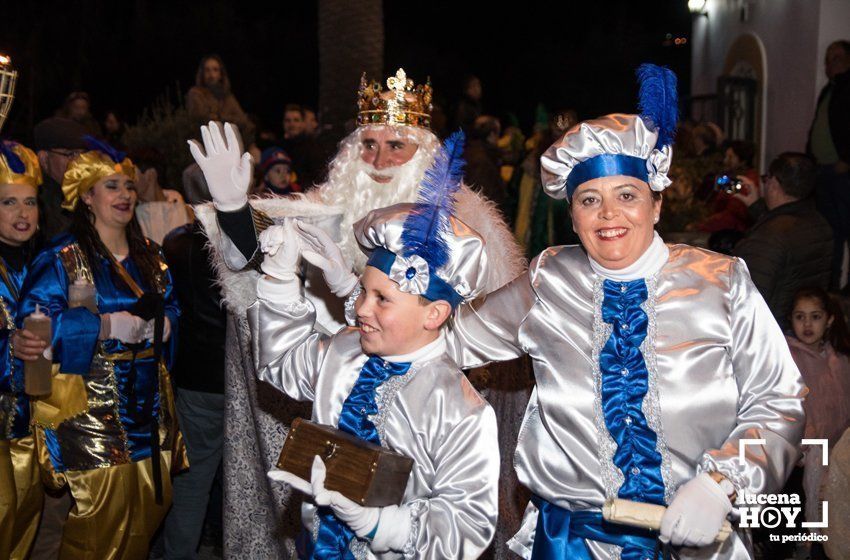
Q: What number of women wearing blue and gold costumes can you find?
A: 2